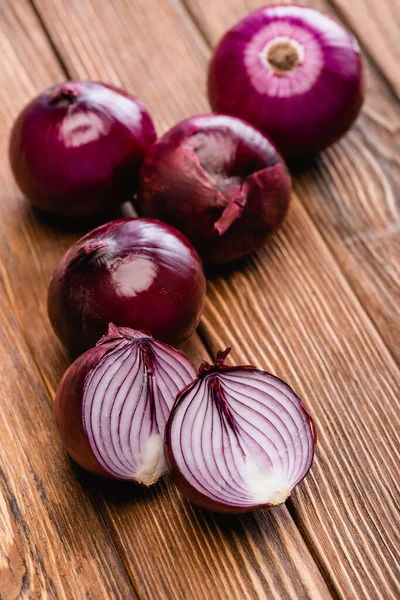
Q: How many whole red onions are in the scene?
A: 4